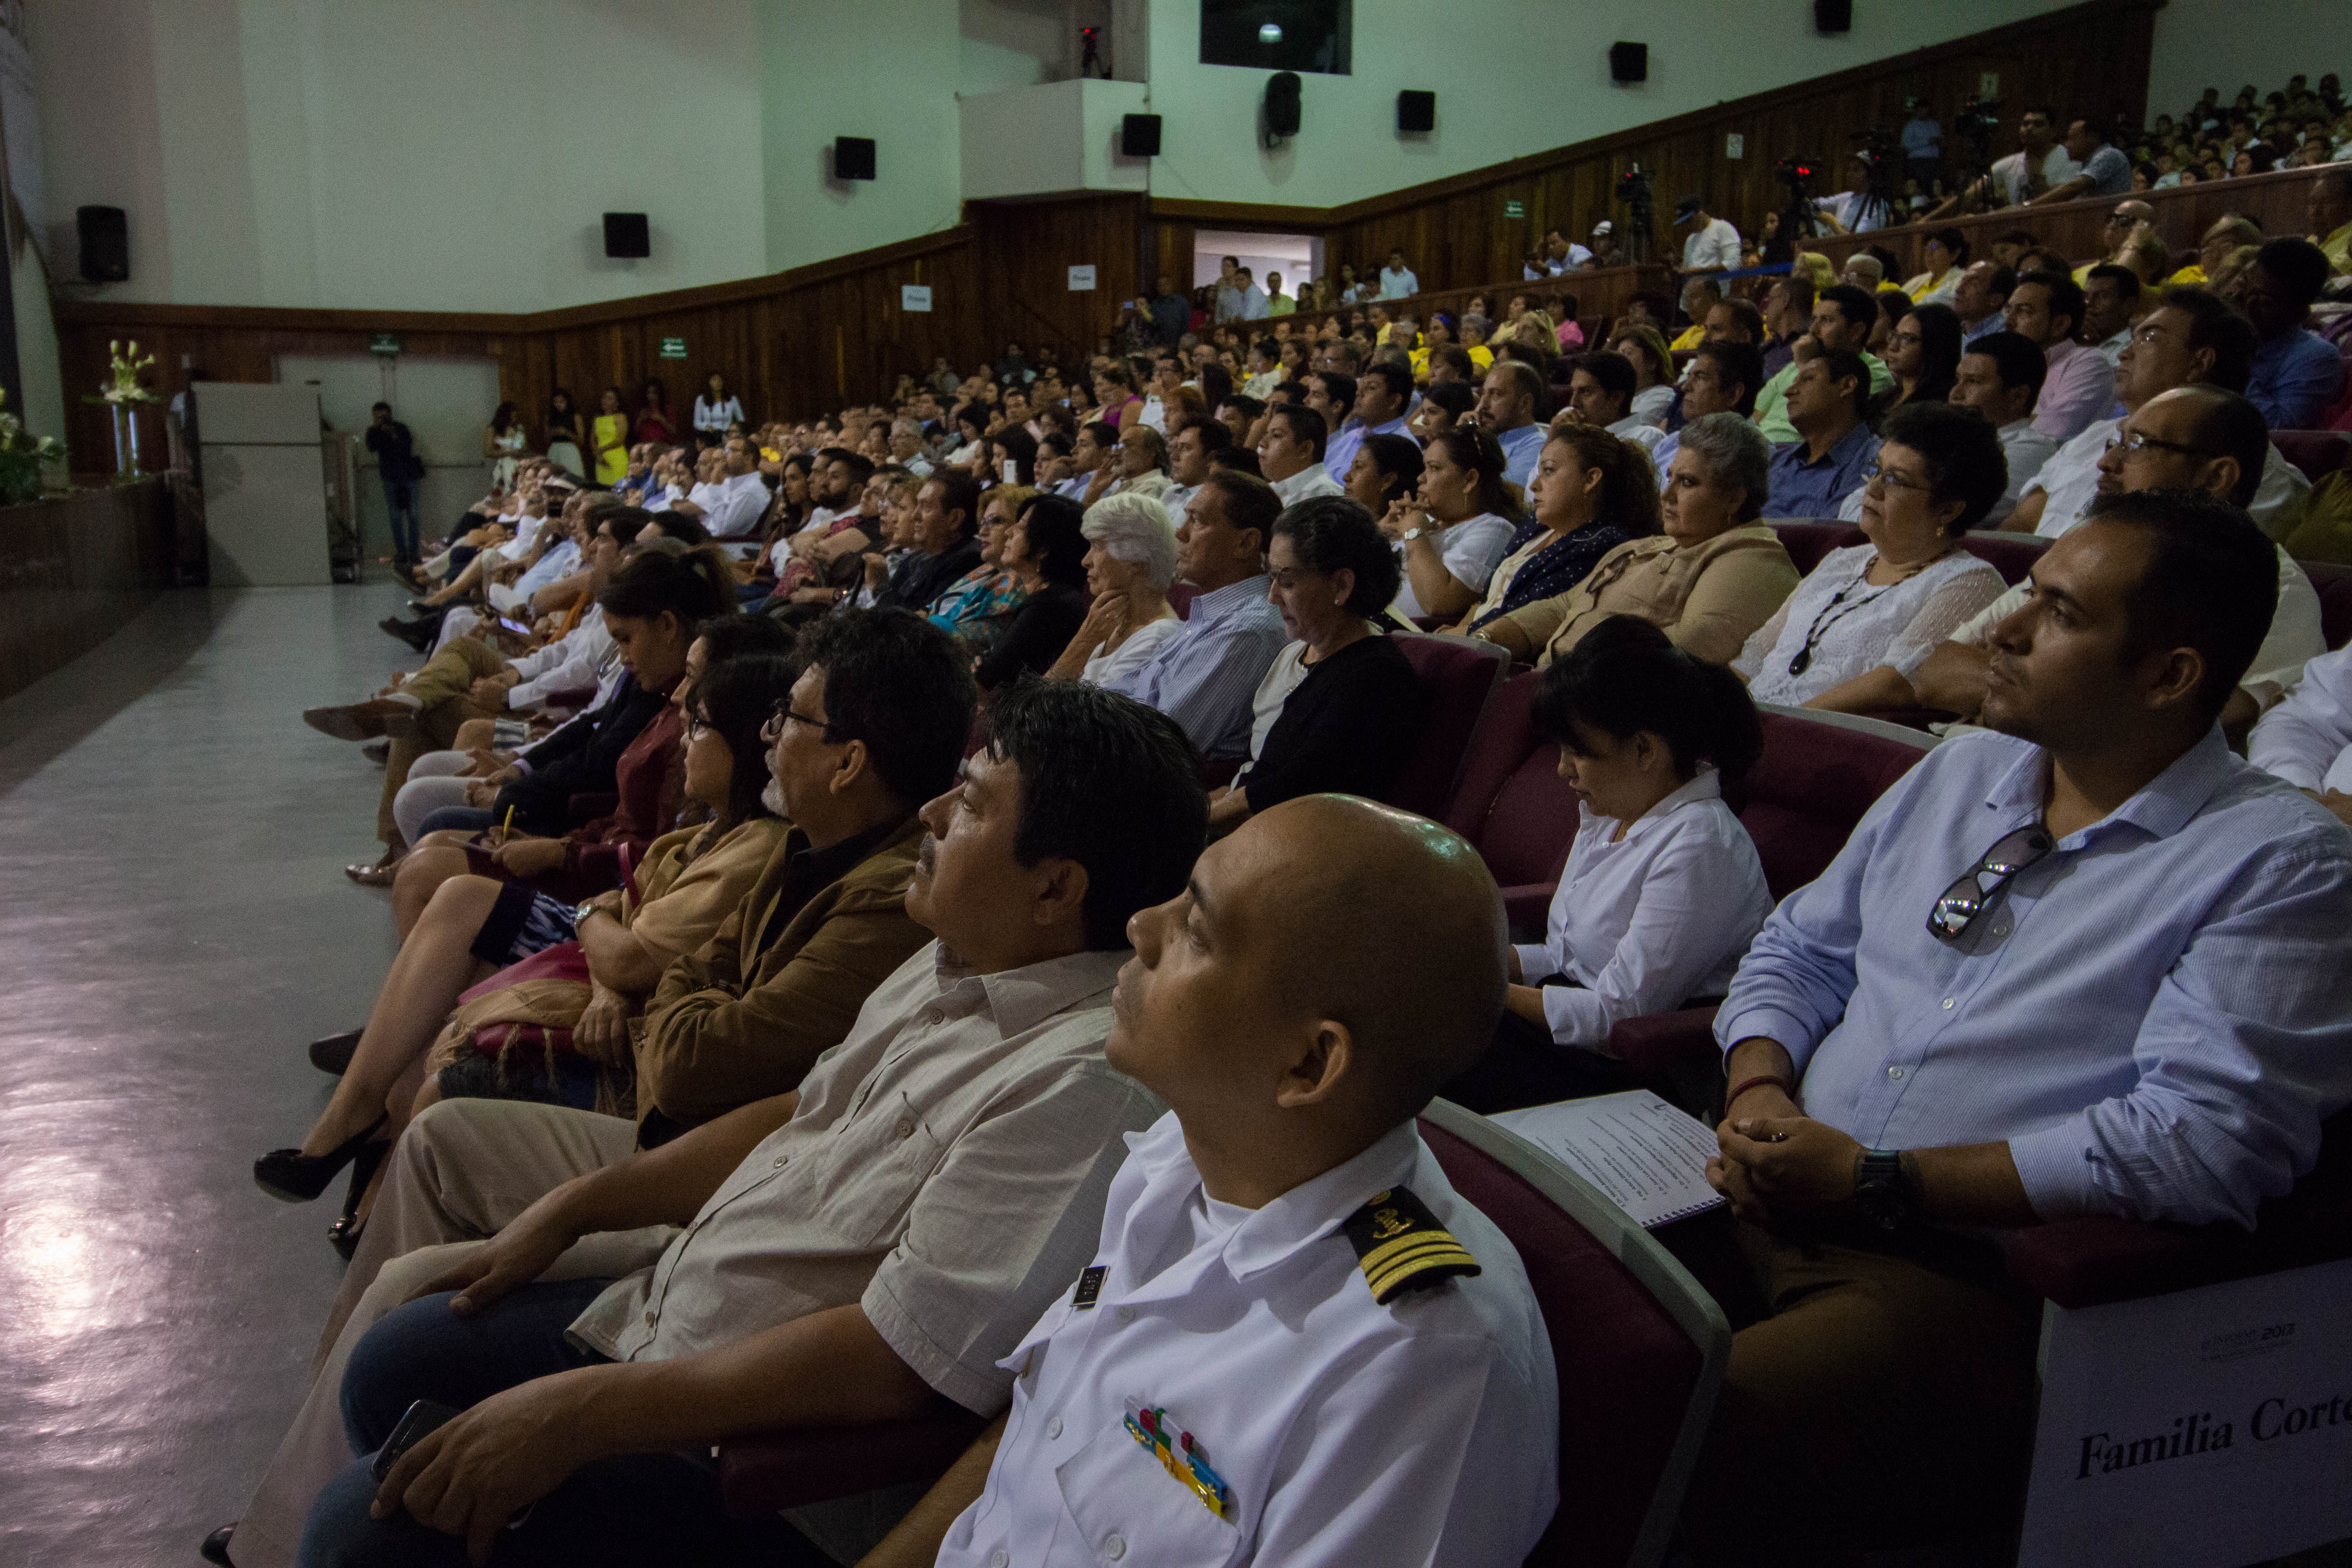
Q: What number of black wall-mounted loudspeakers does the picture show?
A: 8